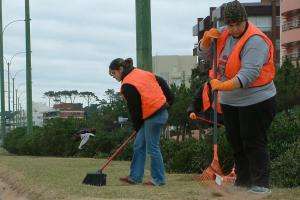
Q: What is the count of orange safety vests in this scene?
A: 3